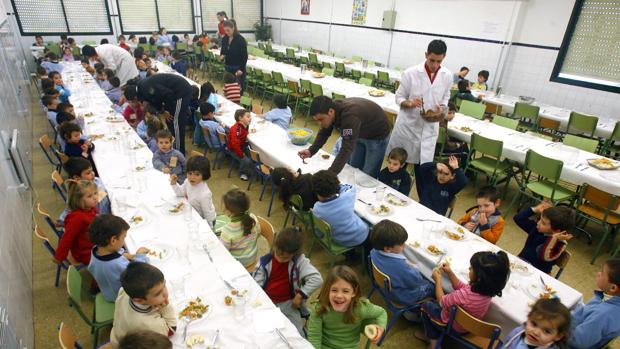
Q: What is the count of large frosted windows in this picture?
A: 4